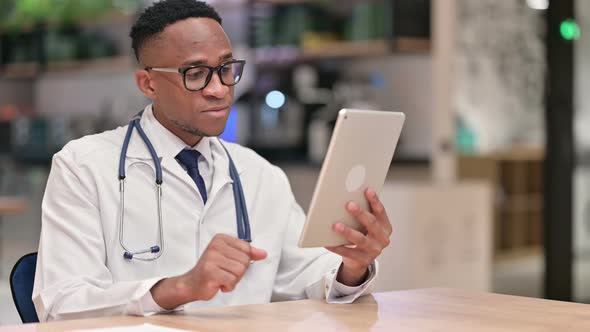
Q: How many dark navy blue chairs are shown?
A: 1